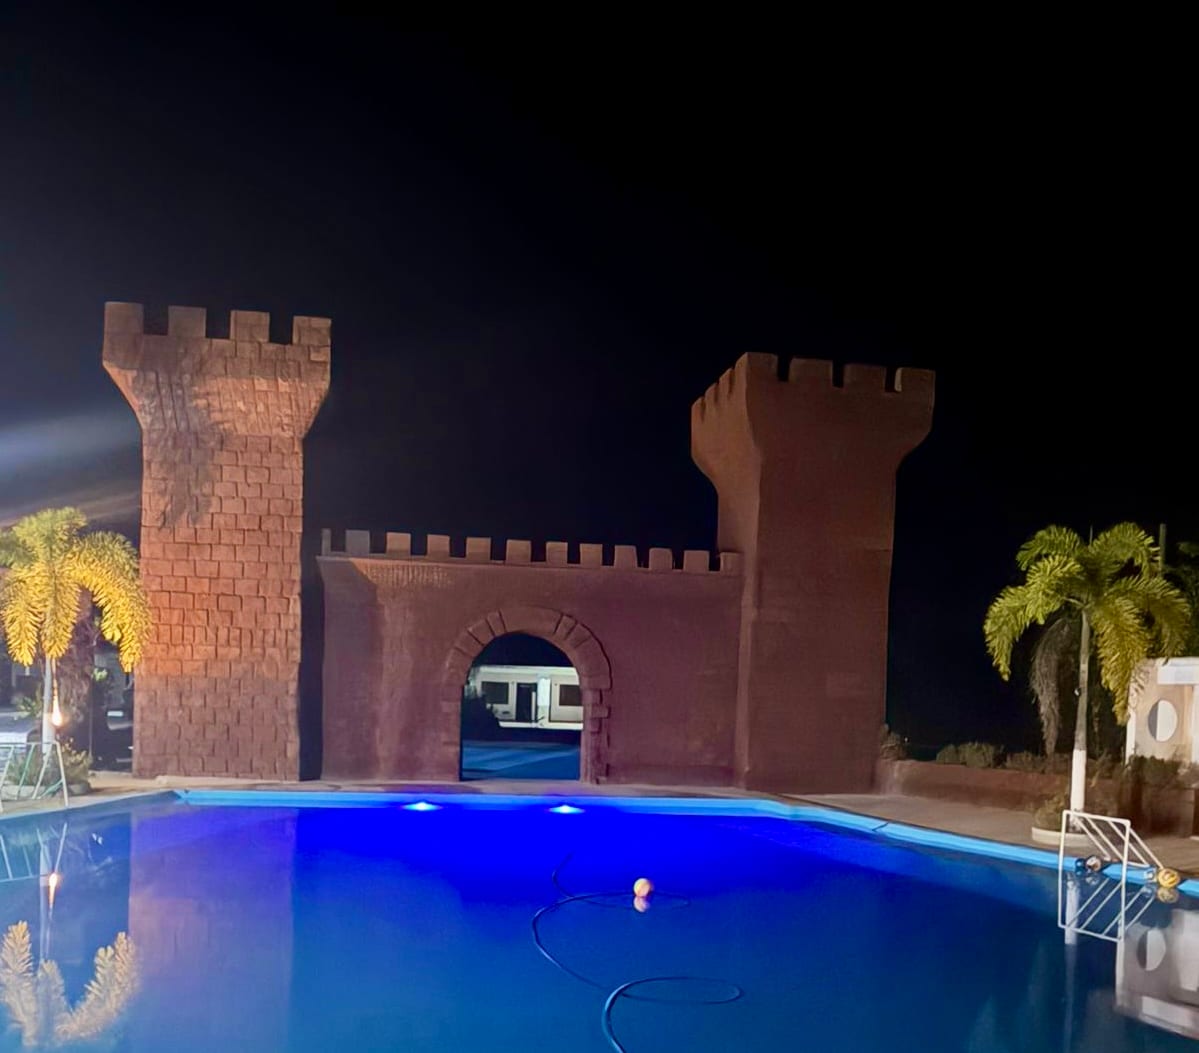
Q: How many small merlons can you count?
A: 12